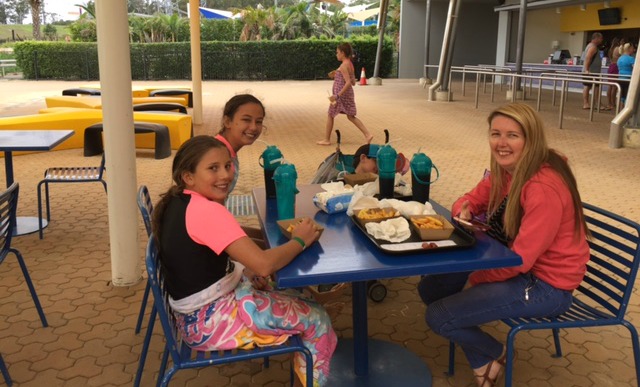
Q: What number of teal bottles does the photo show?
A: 4